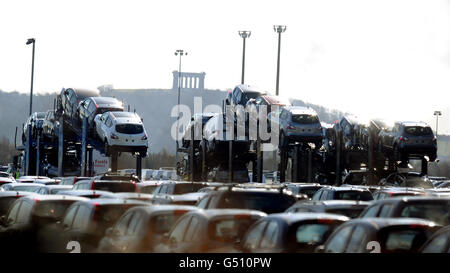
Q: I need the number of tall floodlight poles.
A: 5